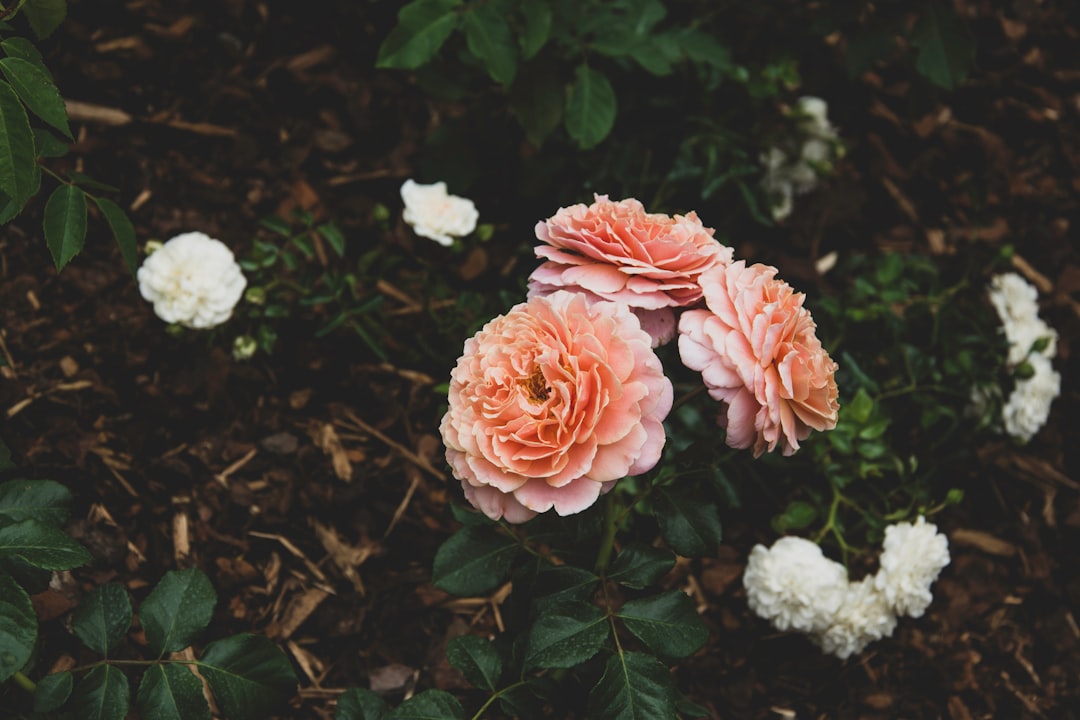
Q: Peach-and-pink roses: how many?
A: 3